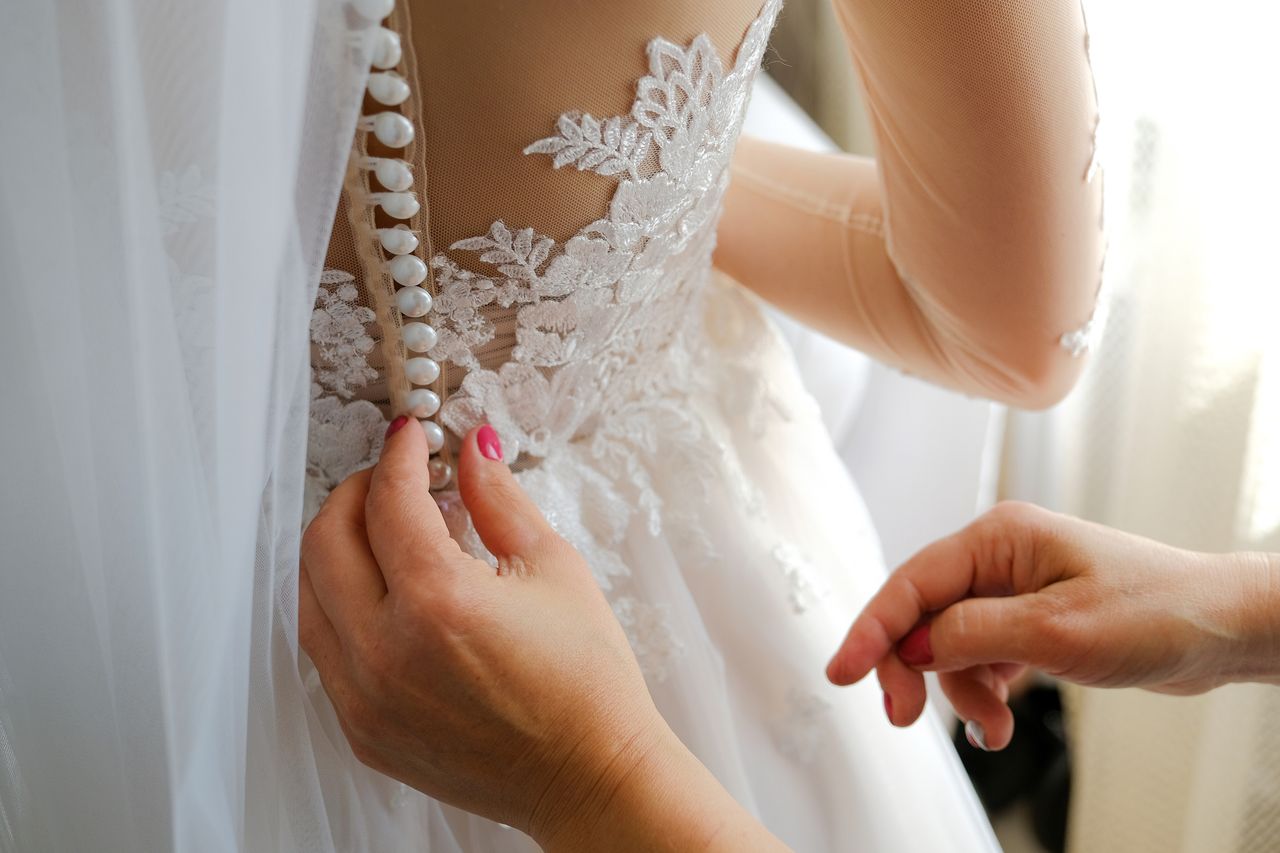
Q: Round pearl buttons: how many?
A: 14